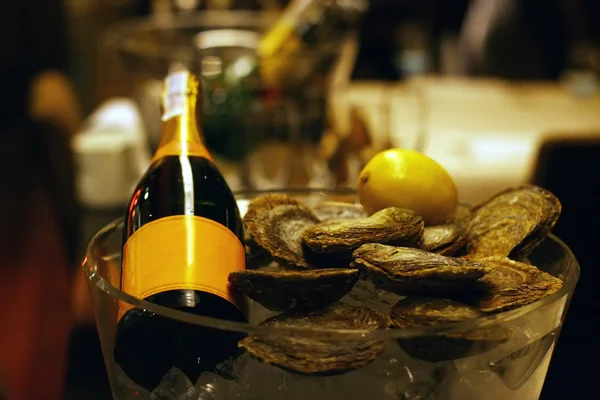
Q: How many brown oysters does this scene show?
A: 9